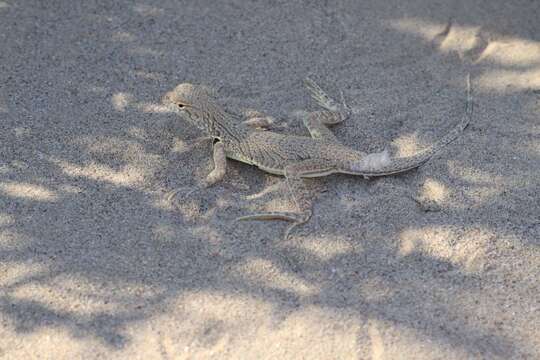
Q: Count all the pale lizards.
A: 1